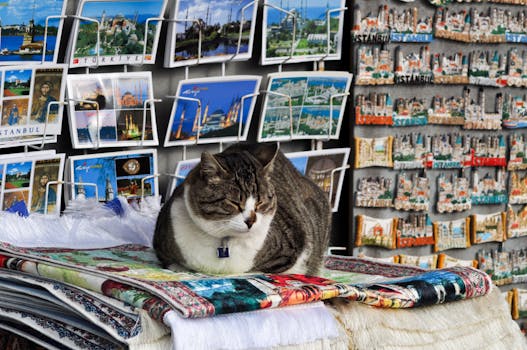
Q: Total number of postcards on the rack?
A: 12